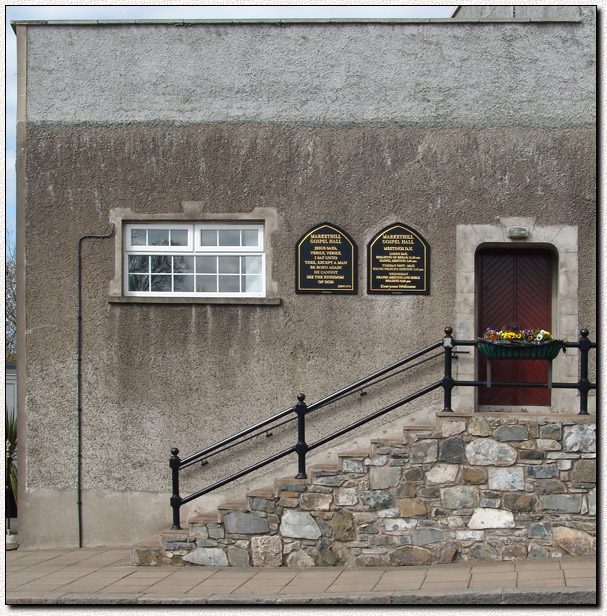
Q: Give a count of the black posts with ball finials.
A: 4